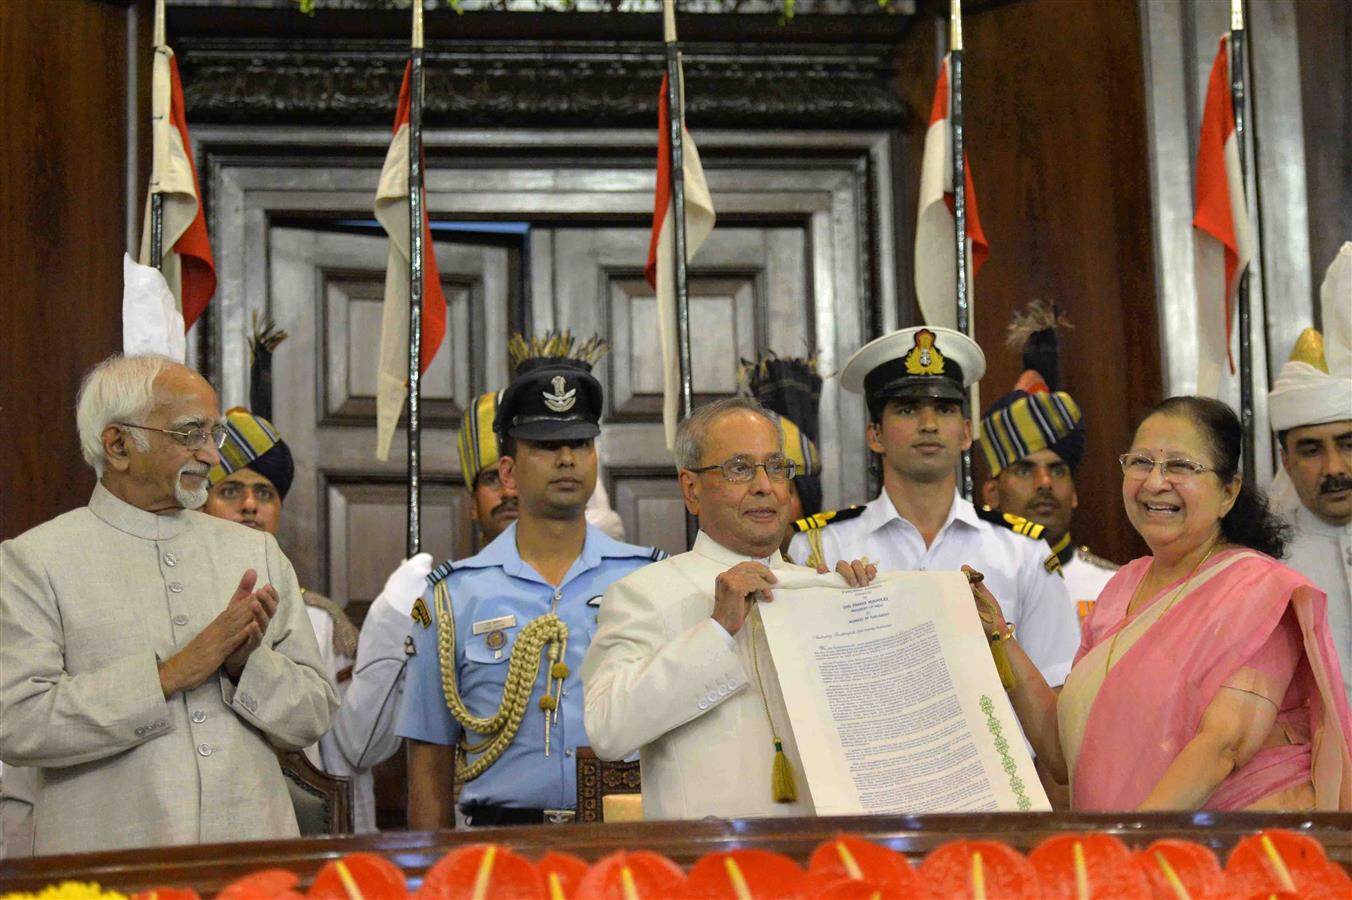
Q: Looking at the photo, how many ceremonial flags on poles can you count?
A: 5